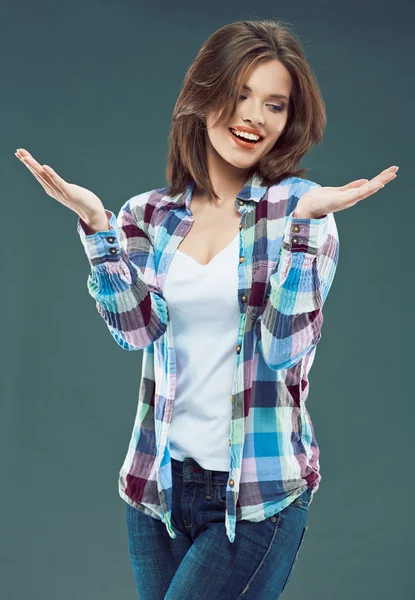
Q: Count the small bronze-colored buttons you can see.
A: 12